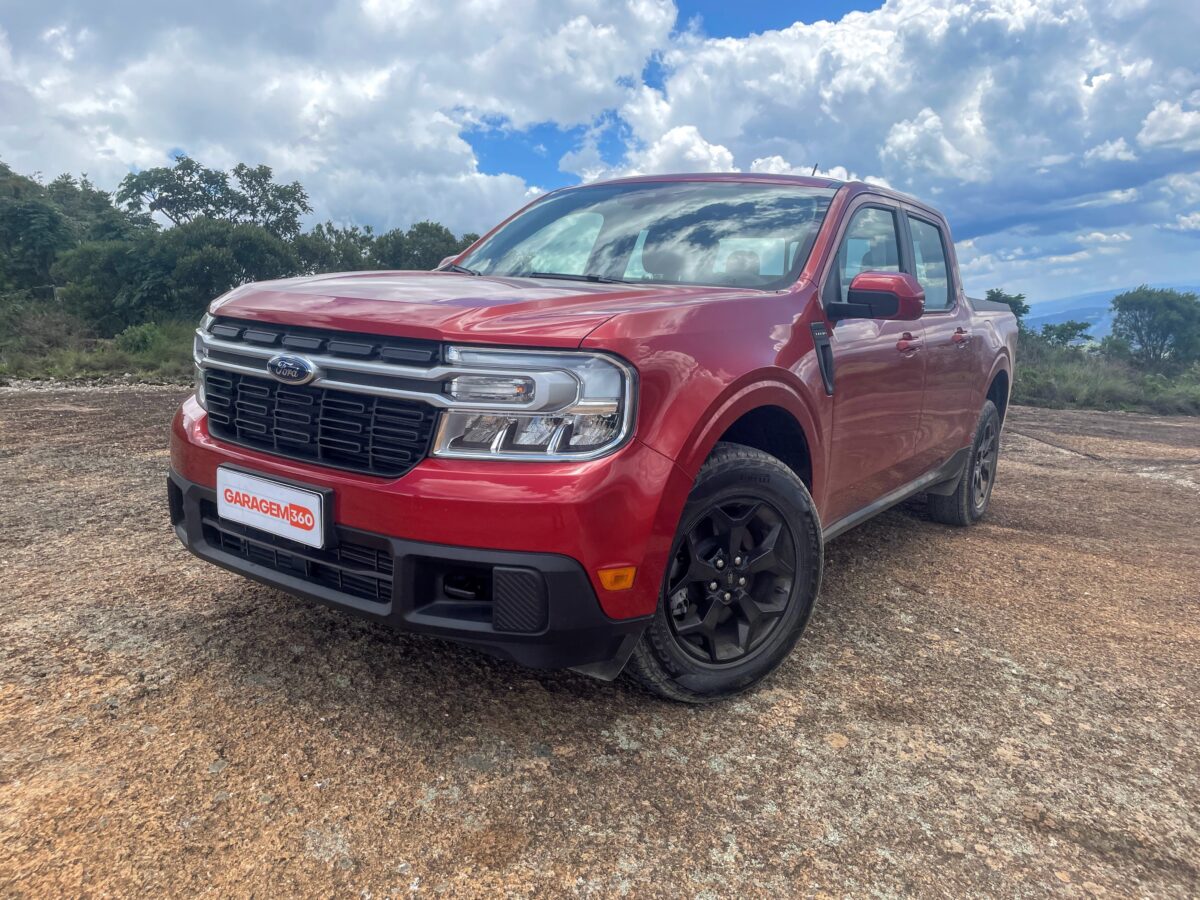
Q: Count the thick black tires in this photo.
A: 2